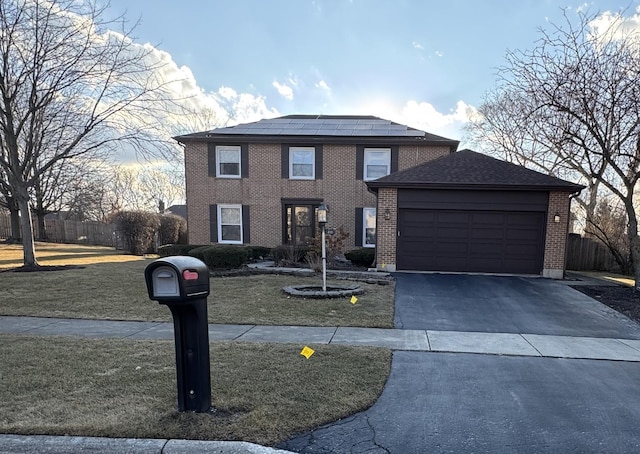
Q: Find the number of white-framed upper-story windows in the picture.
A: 3